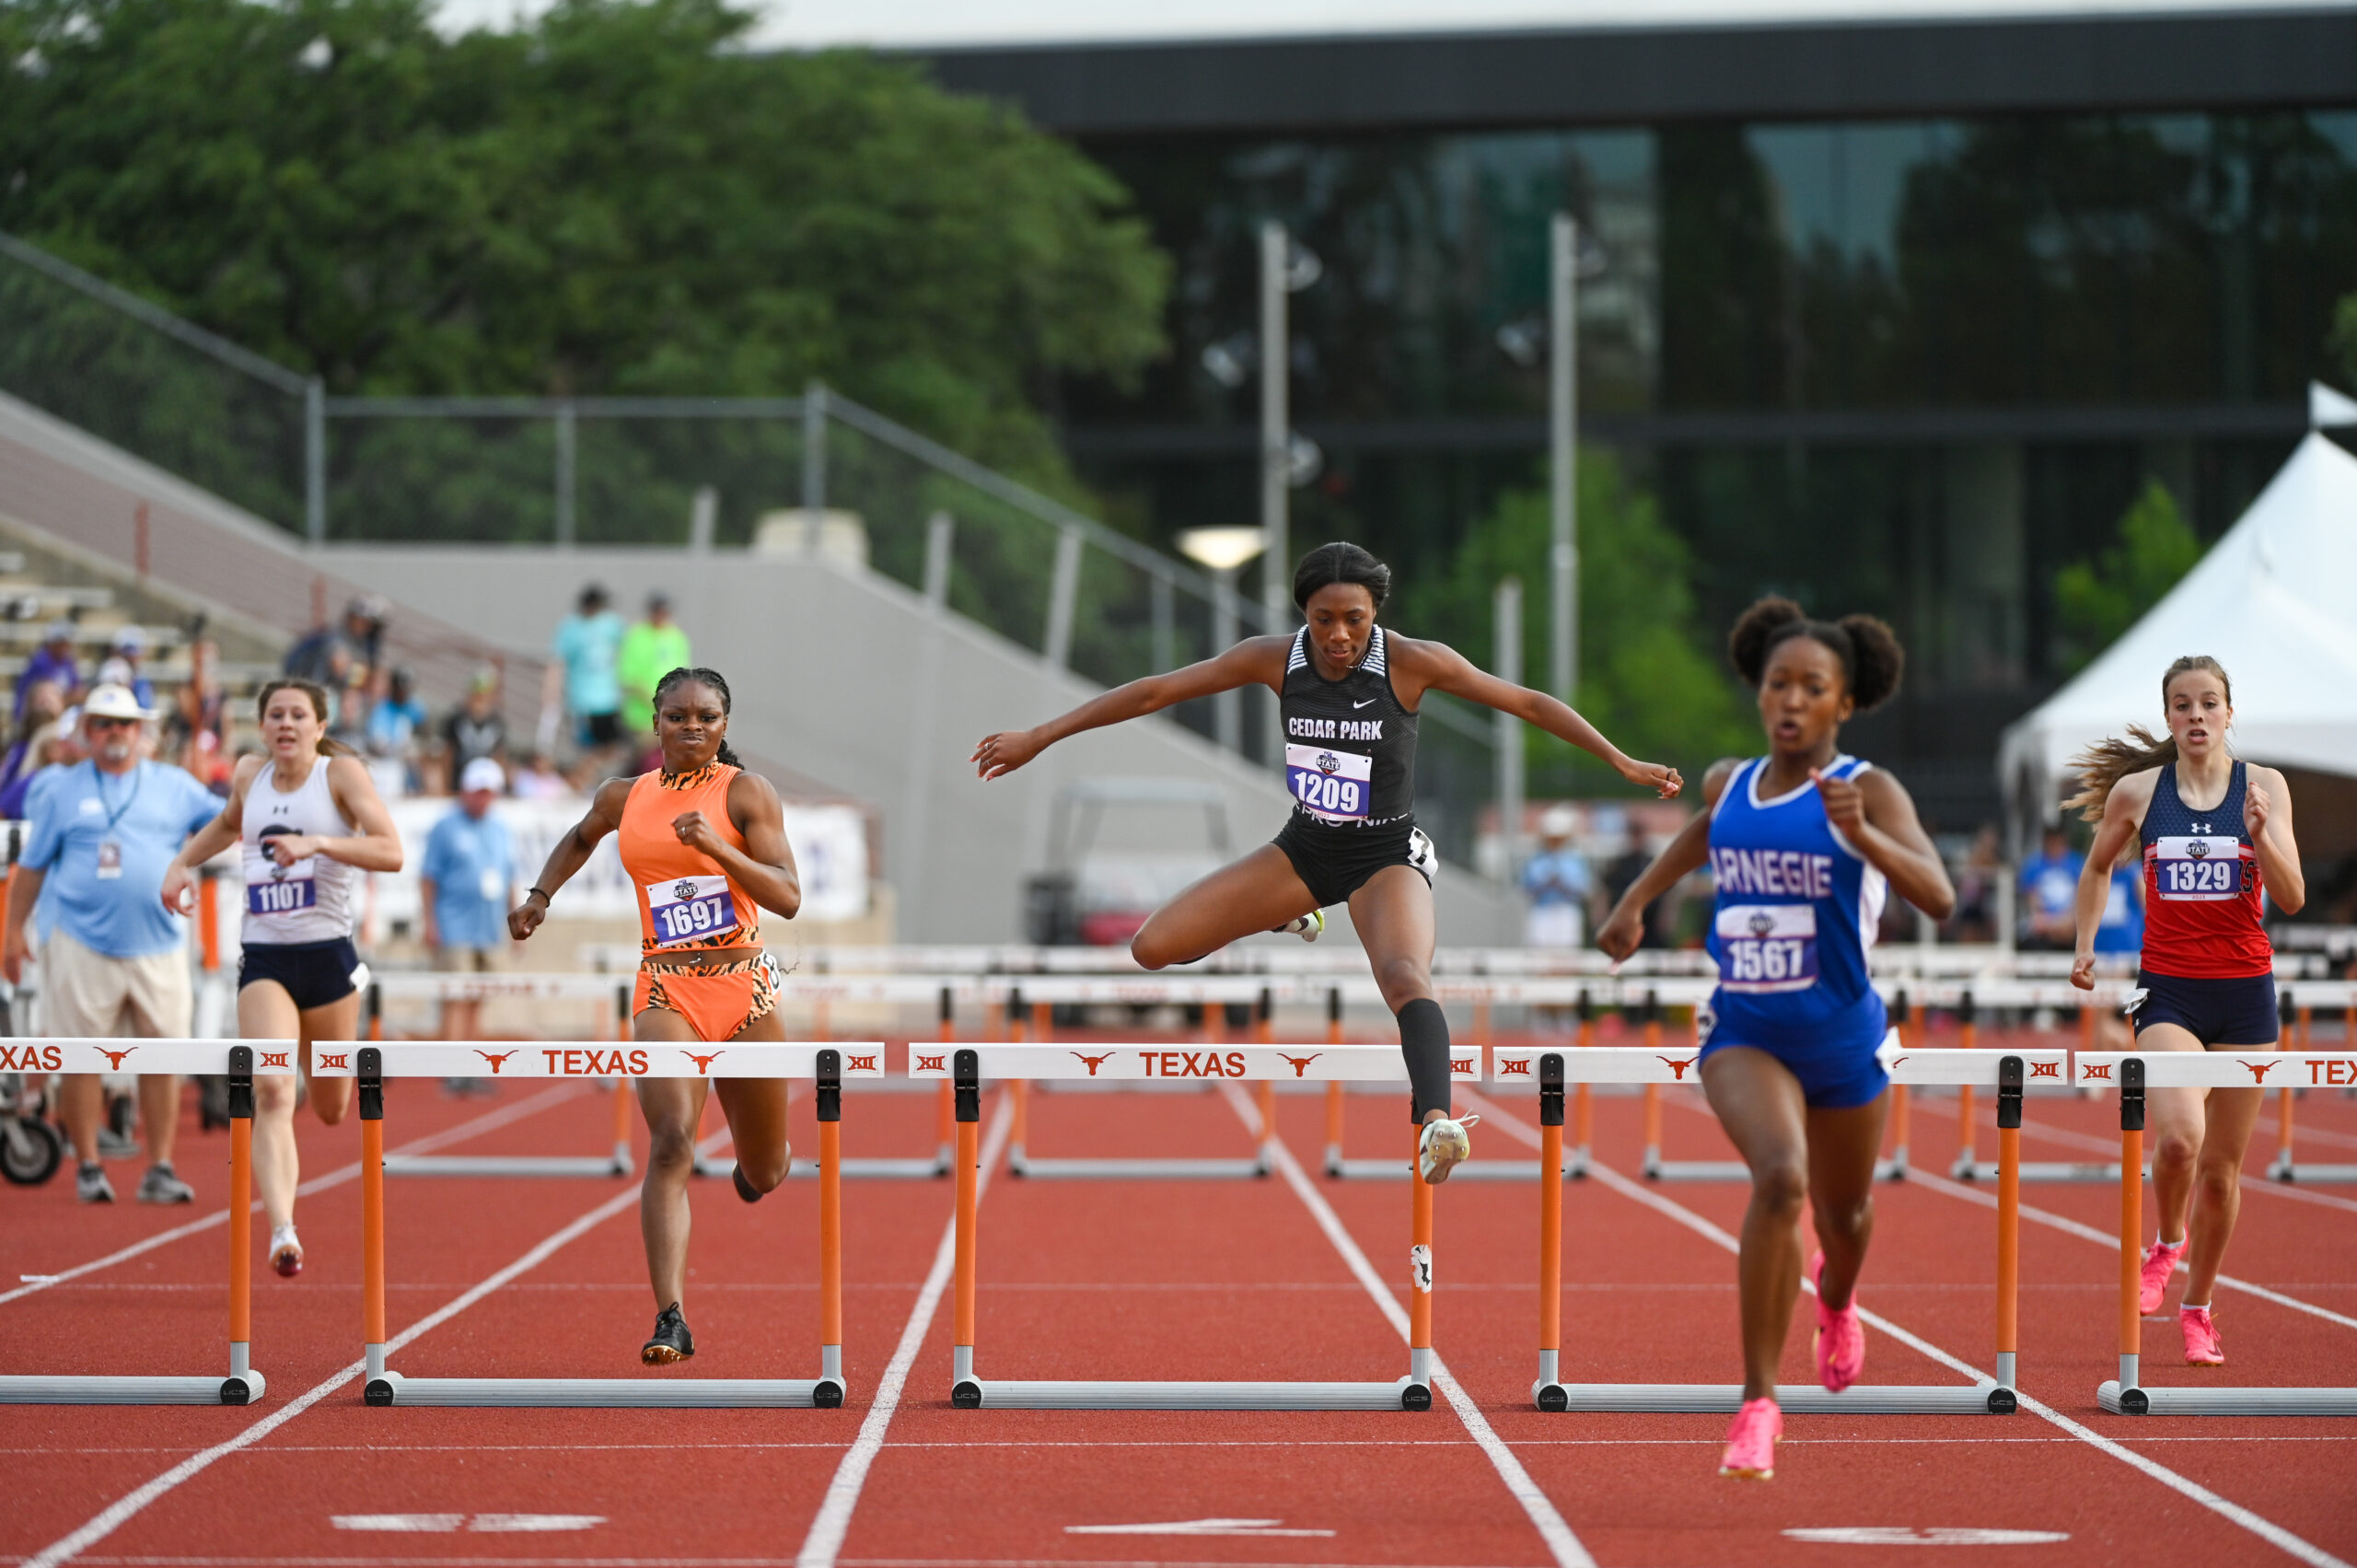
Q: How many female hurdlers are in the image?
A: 5